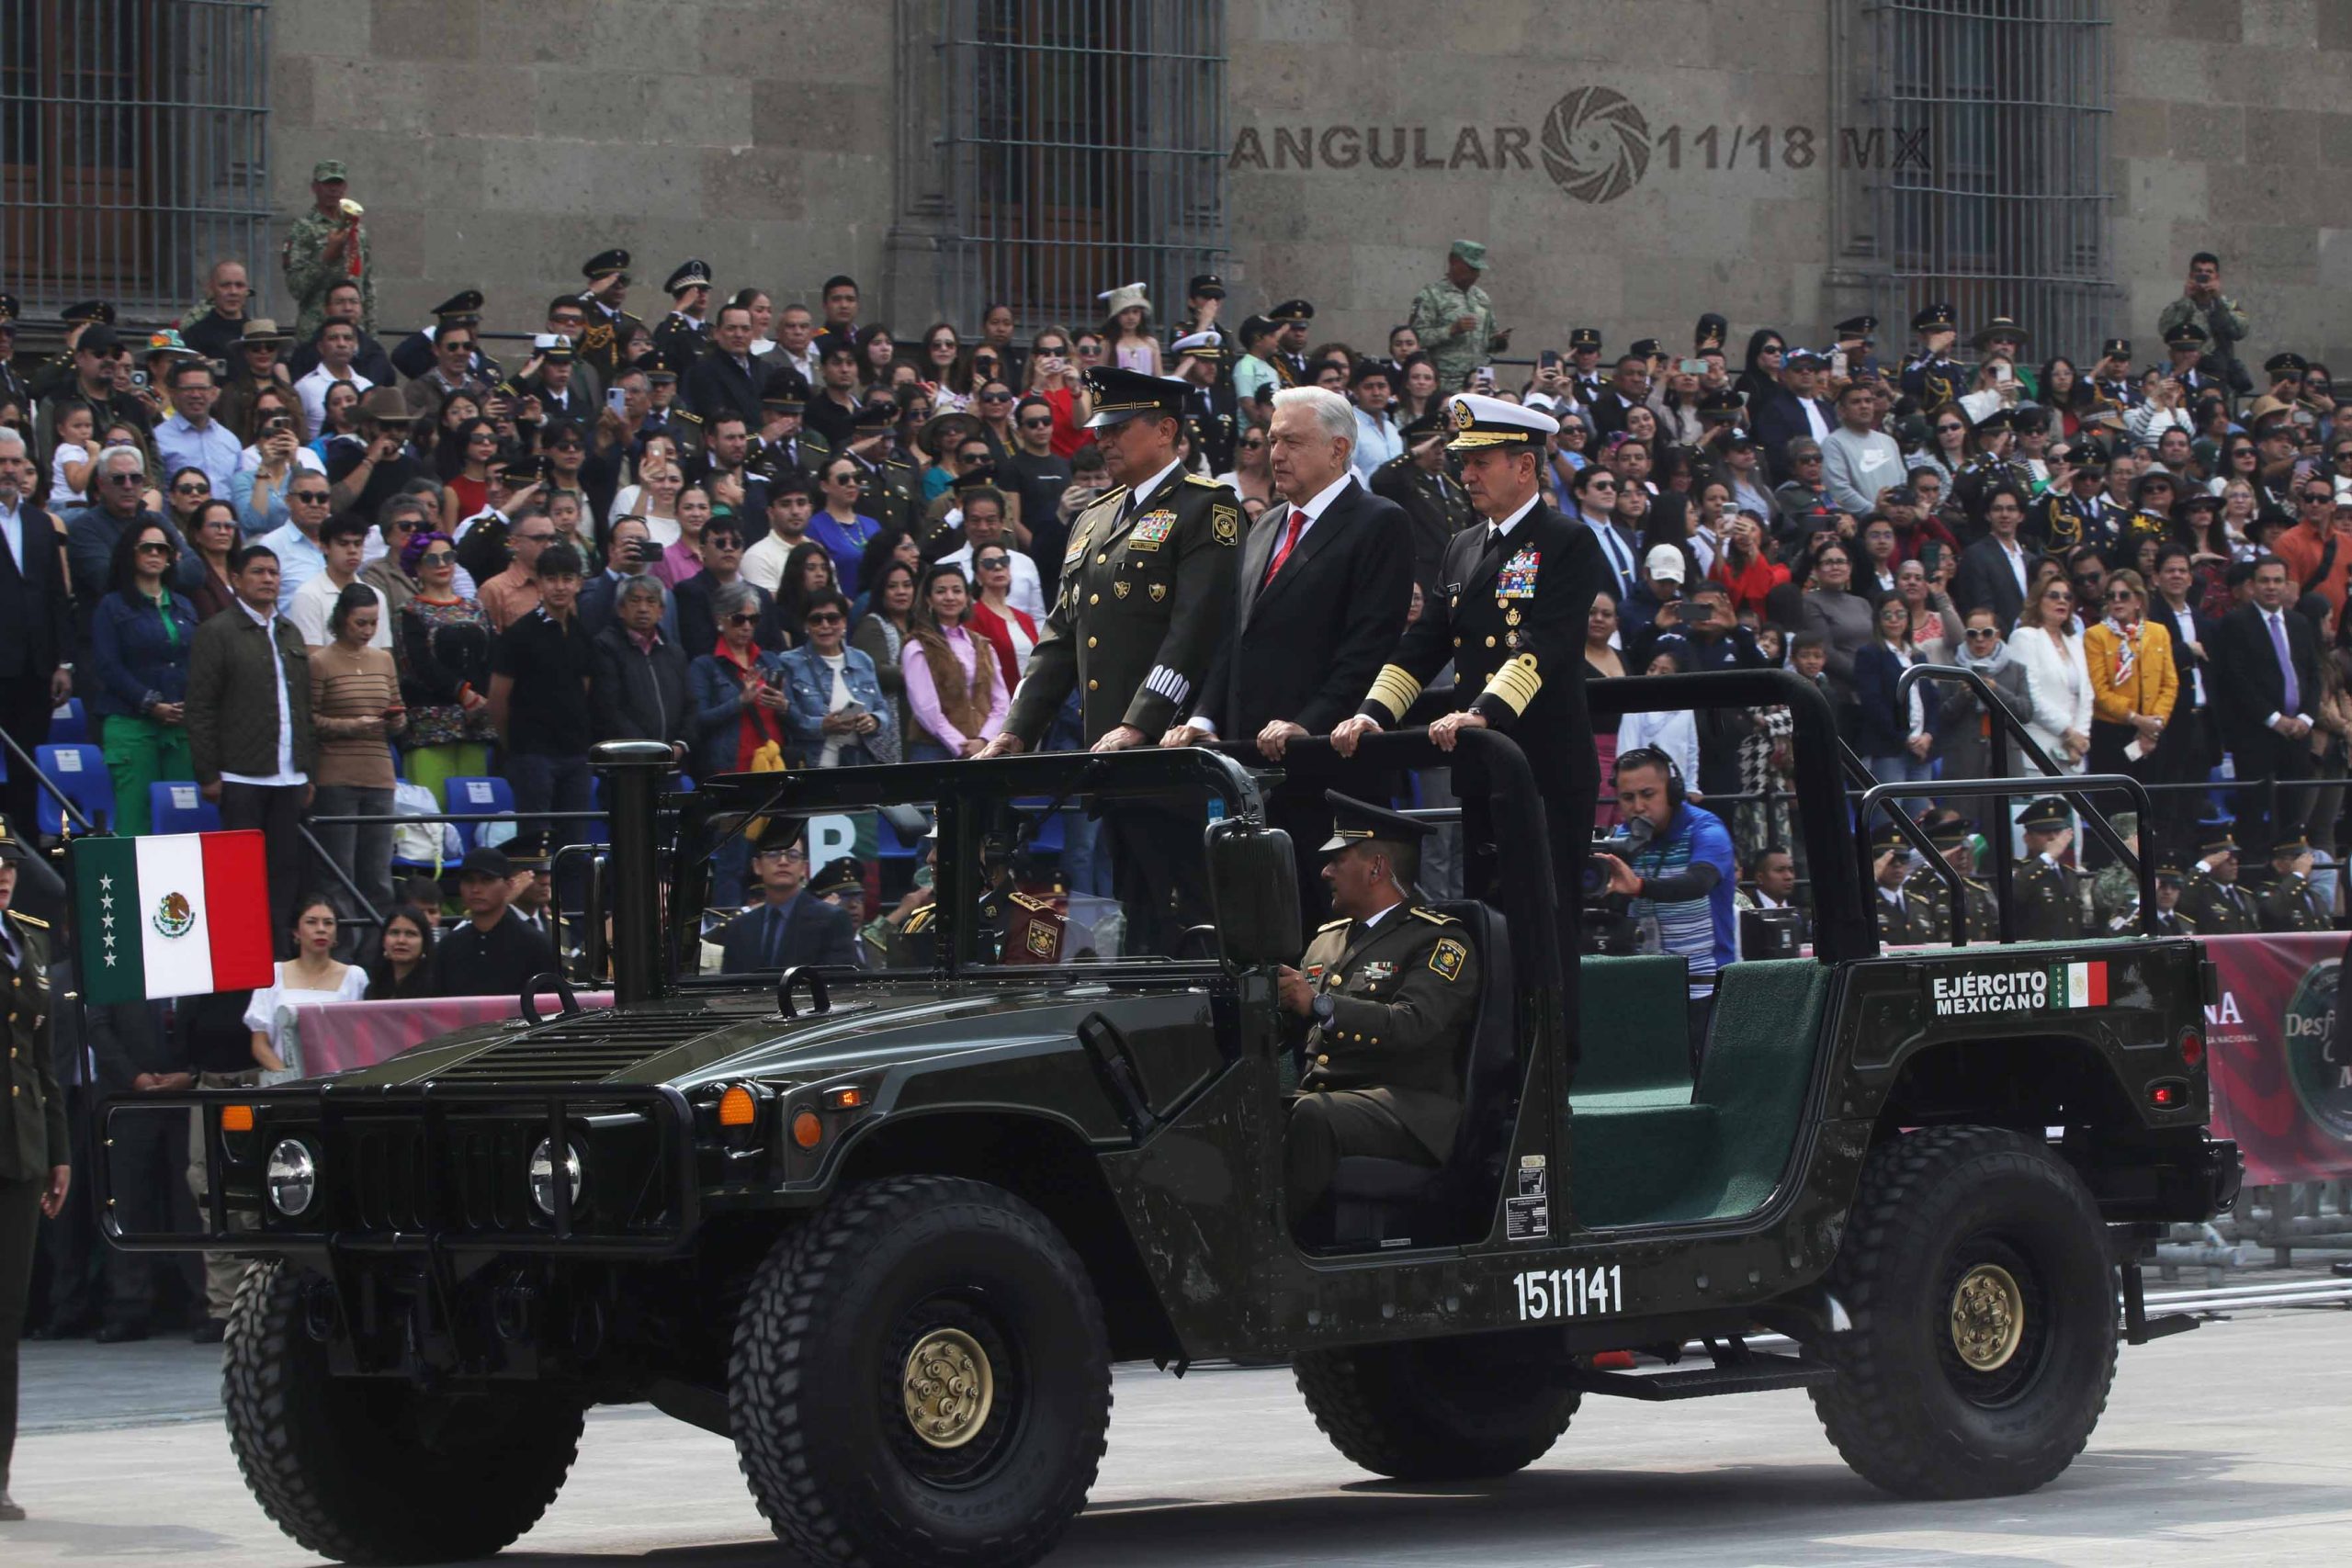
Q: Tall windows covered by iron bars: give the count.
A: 3